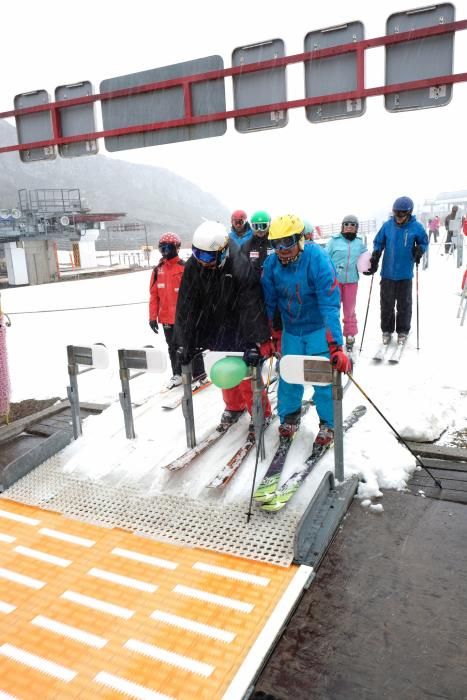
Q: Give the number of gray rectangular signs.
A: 6